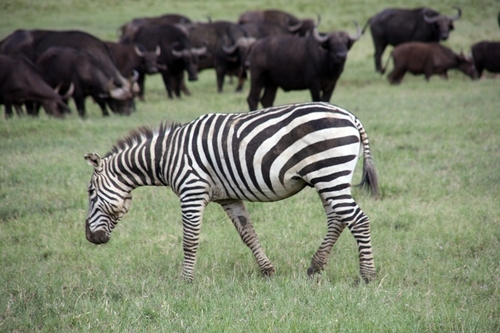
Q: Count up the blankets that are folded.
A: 0